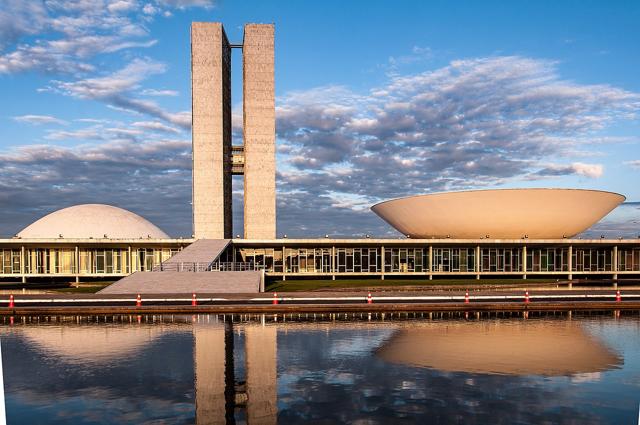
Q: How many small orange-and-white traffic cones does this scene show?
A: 8